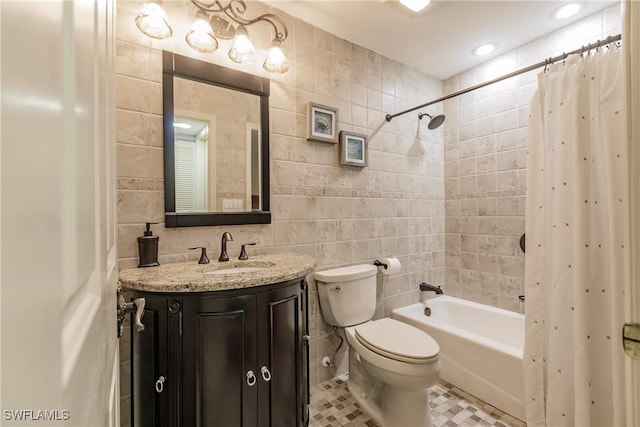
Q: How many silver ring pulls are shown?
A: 3